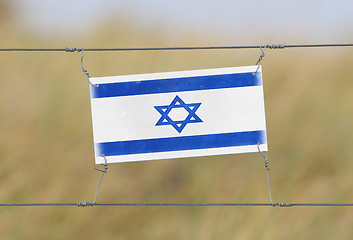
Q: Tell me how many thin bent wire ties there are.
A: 4